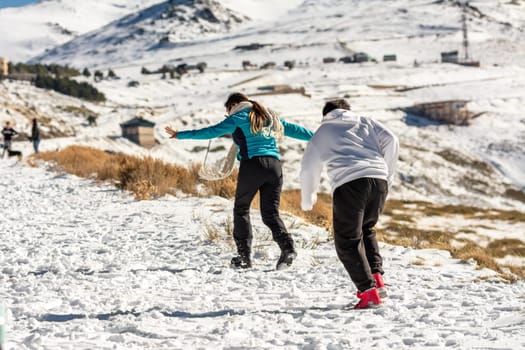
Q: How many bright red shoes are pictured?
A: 2